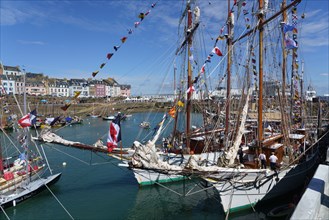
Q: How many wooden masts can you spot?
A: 4